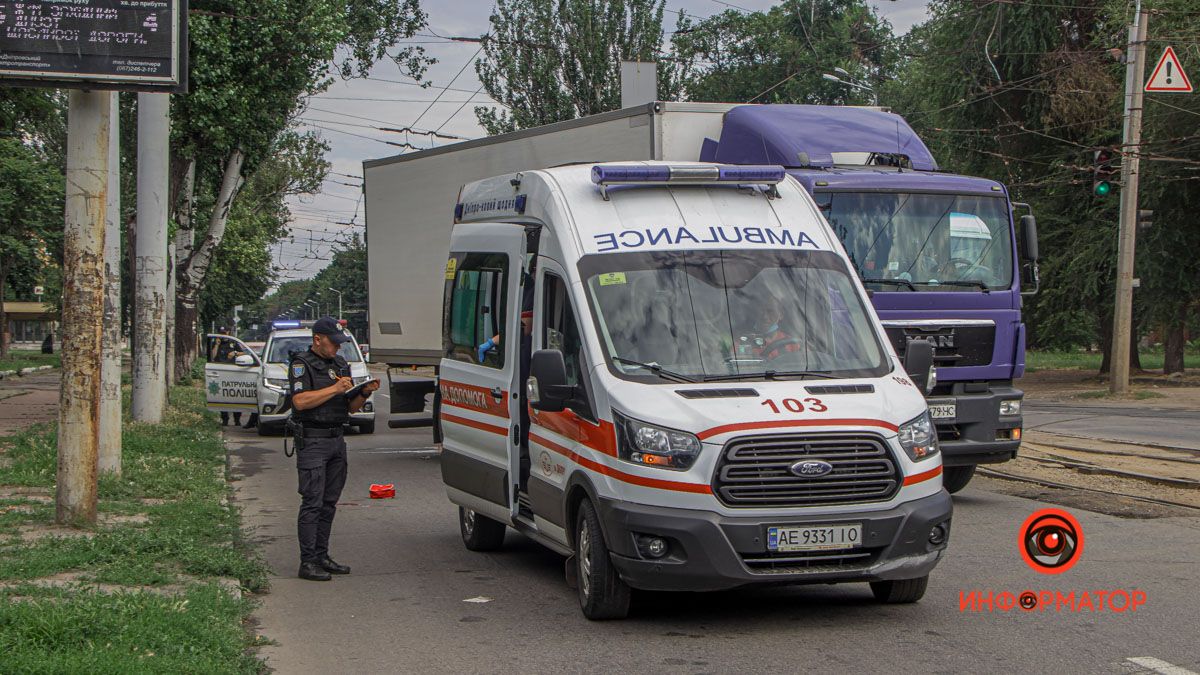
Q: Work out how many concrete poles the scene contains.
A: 4